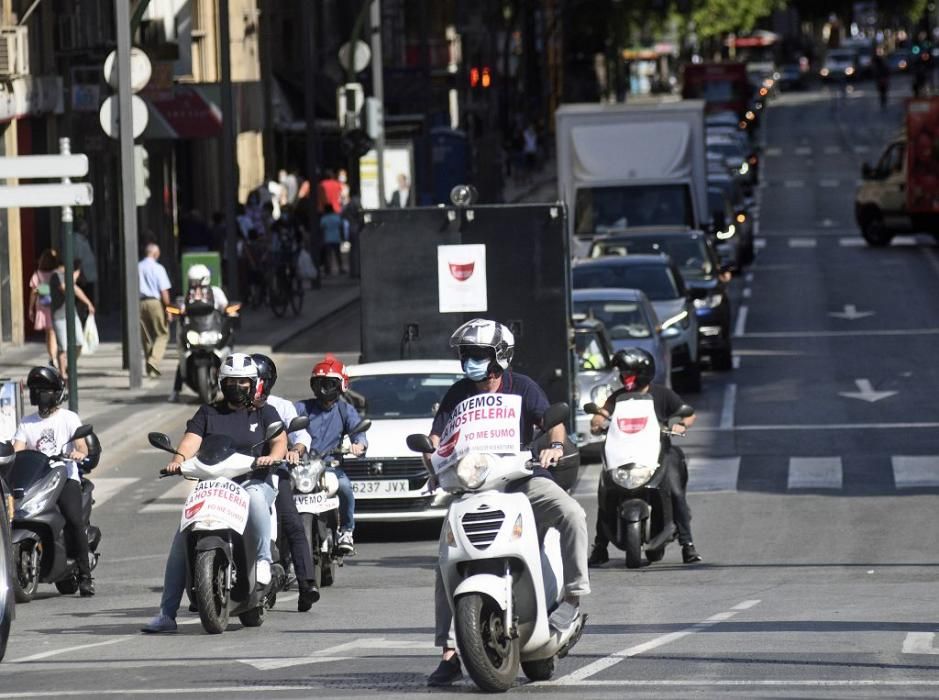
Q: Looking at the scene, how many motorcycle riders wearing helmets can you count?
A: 7